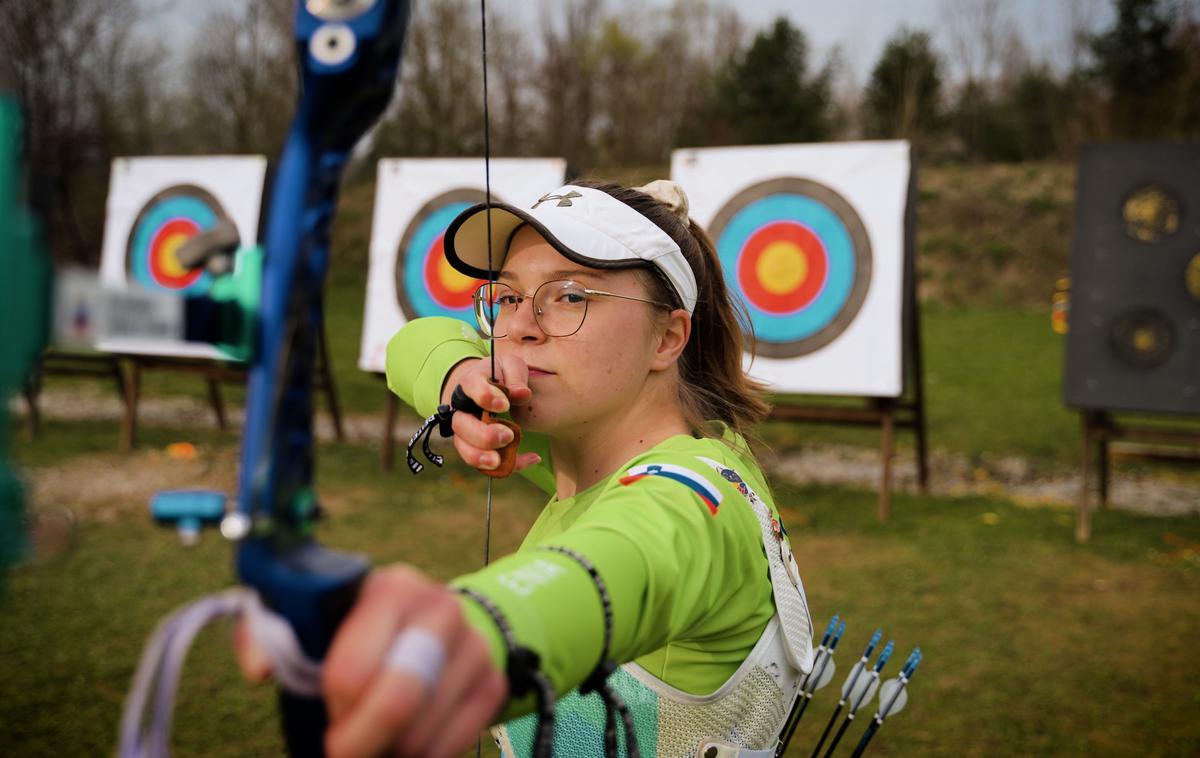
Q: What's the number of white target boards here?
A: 3